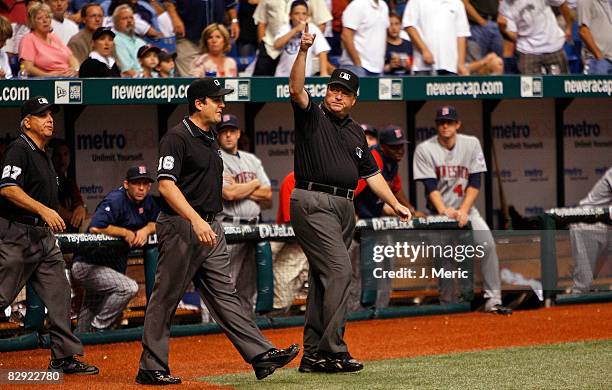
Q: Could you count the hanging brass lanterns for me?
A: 0